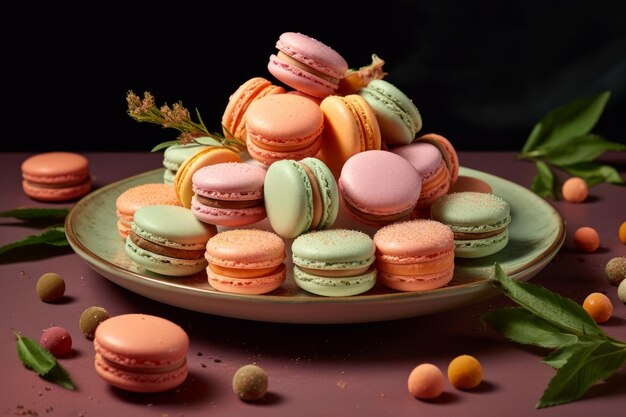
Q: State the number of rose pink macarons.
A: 4